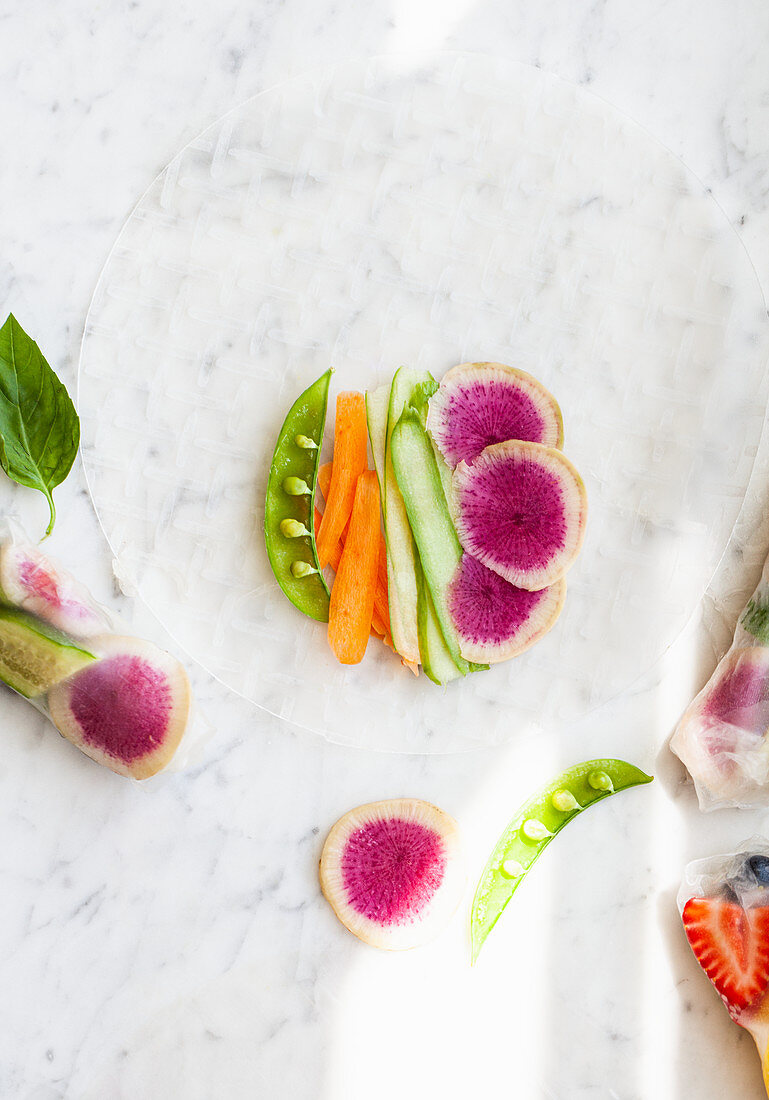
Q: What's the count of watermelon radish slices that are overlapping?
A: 3